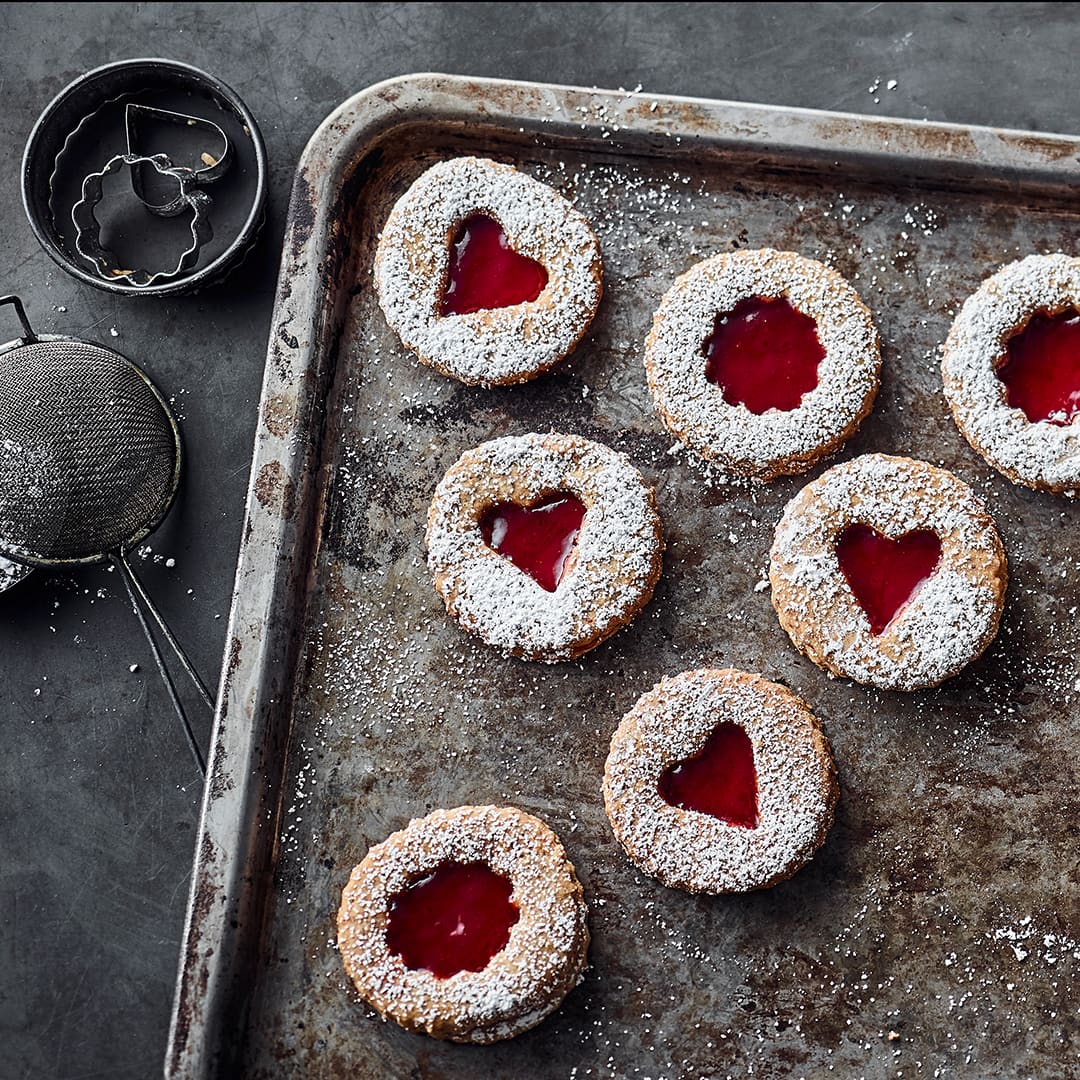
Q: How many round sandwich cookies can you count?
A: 7